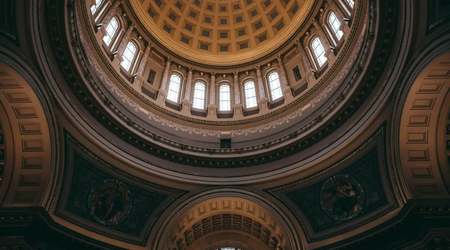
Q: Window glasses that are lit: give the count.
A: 11